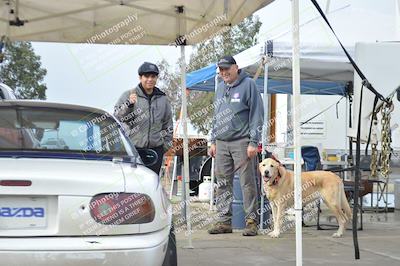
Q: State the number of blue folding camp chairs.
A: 1